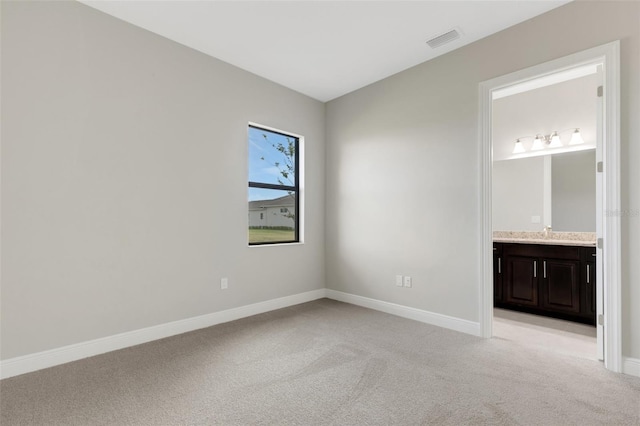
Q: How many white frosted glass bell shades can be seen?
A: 4